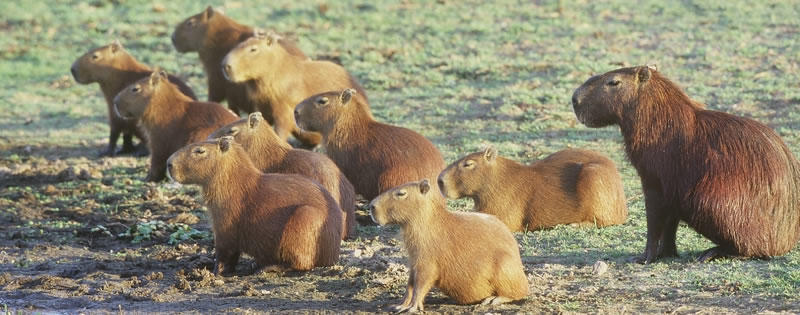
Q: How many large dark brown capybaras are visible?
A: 1